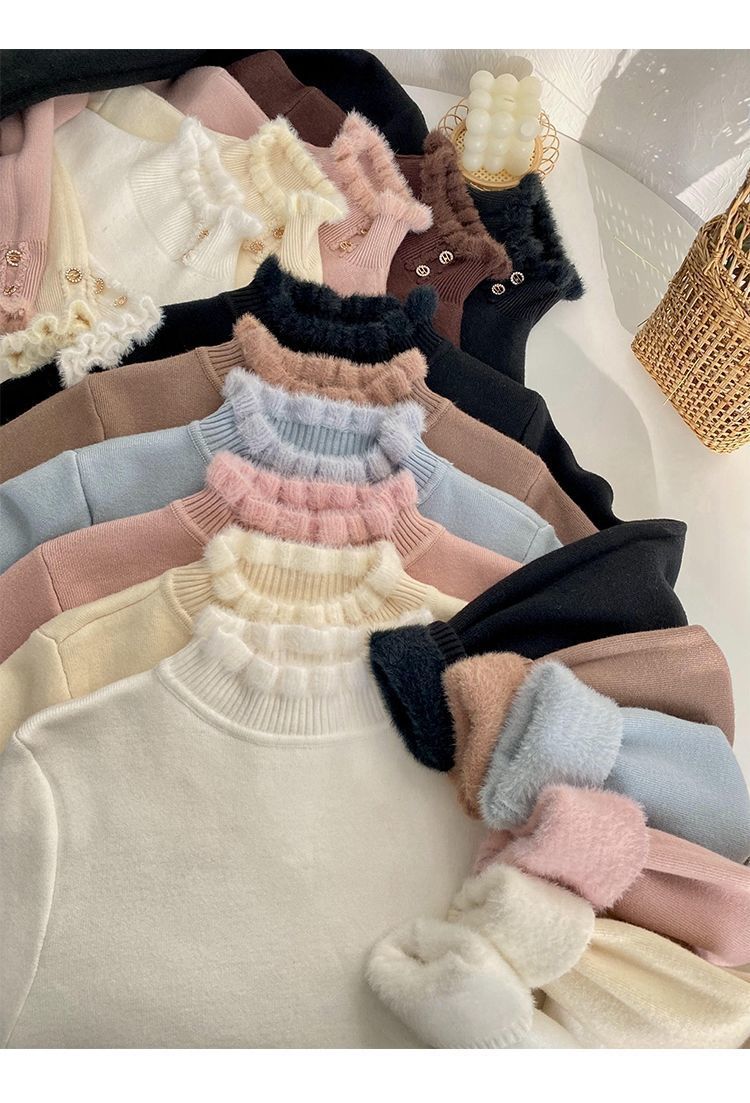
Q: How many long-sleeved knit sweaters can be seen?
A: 11